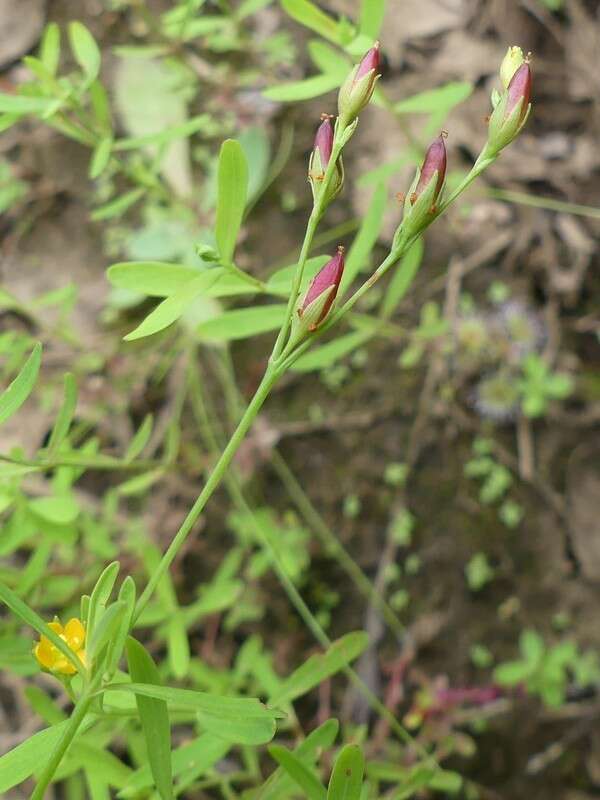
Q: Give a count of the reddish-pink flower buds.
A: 5